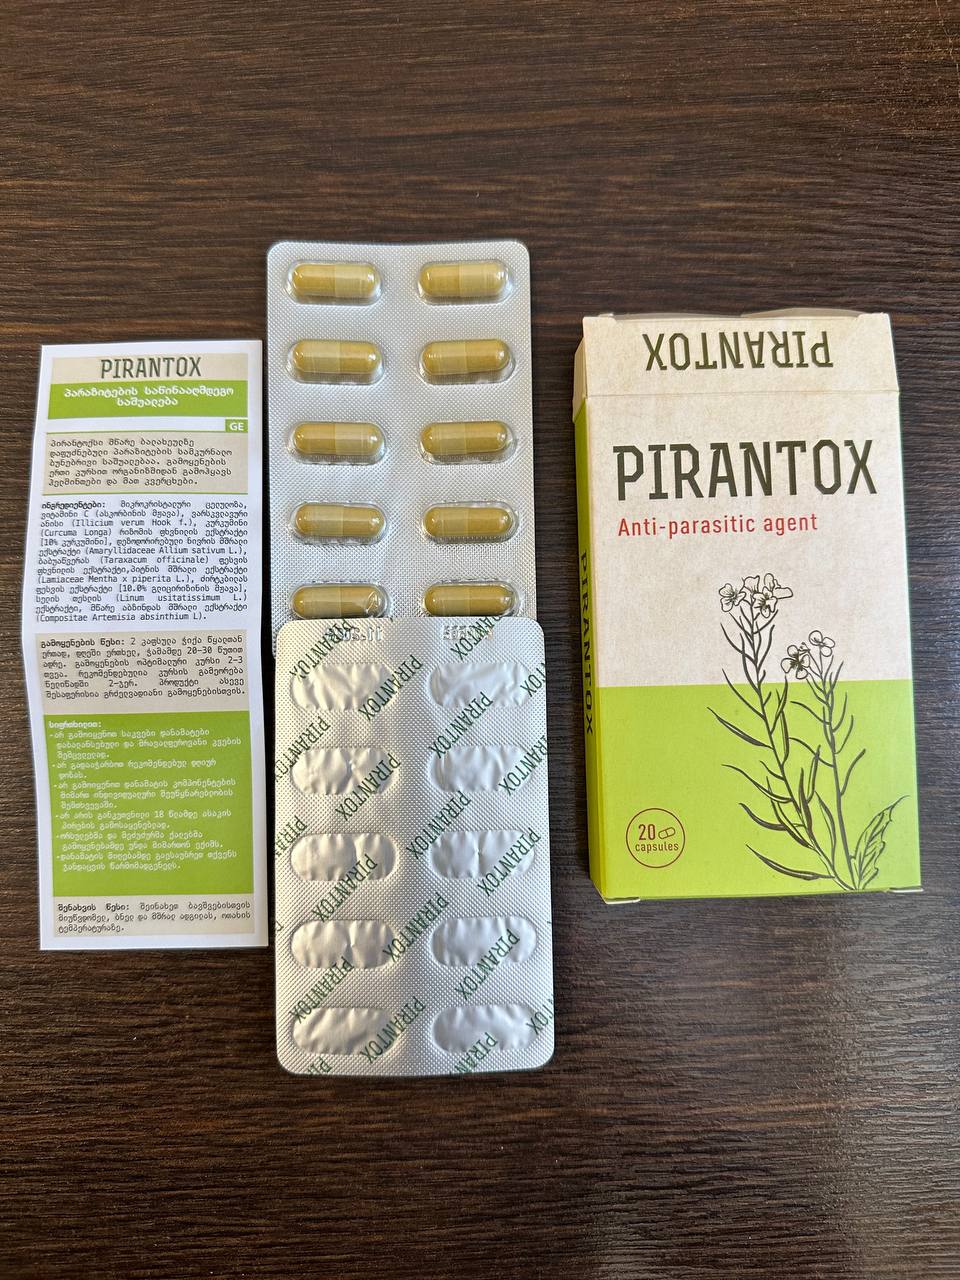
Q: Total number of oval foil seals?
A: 10